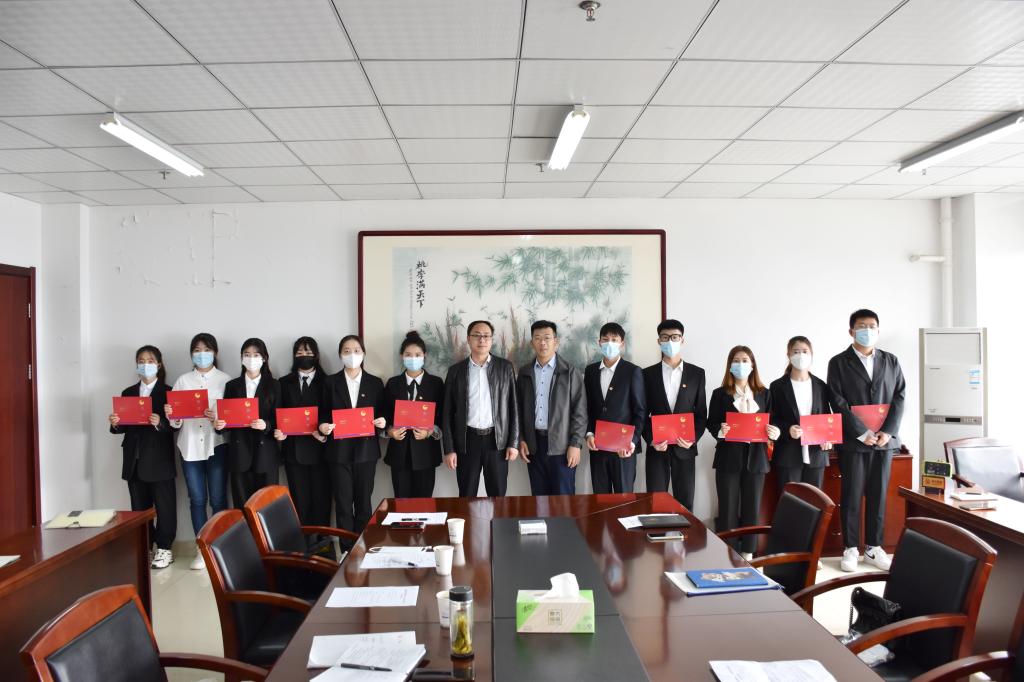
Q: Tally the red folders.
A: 11